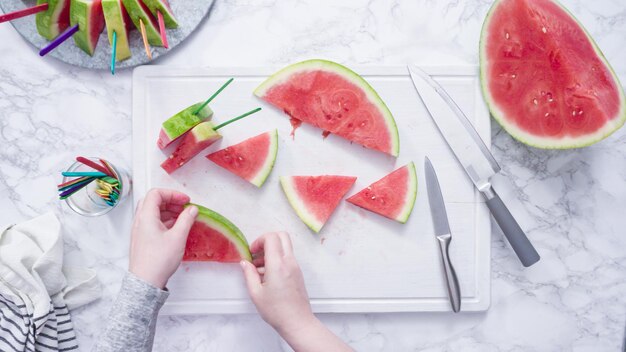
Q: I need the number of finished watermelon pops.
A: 7